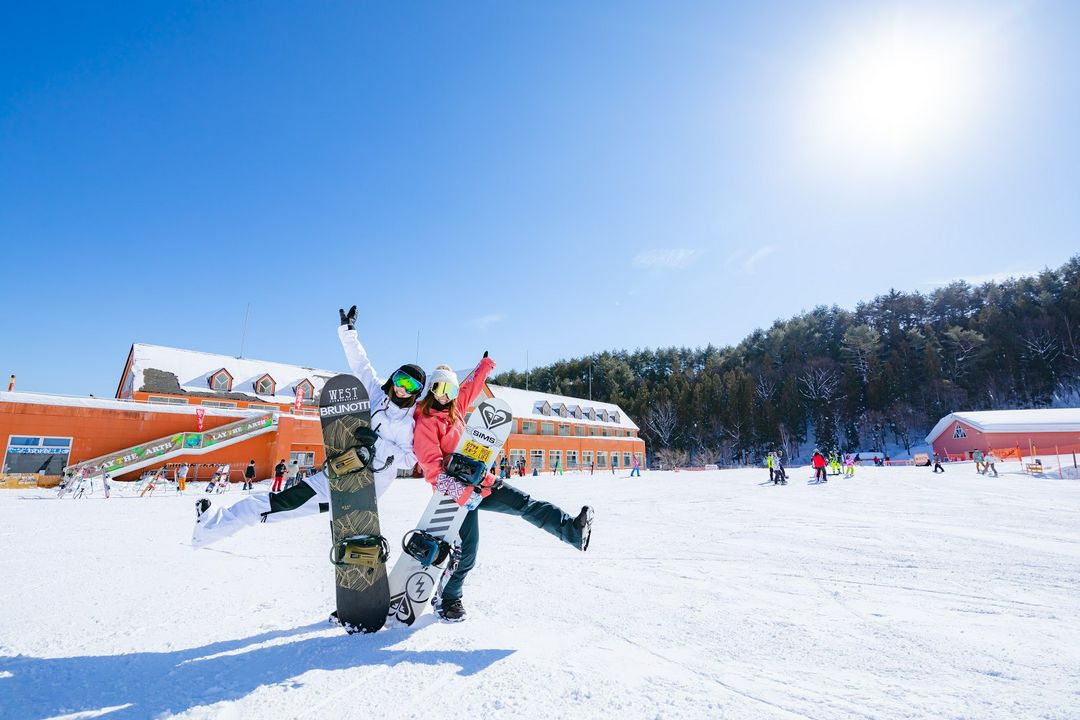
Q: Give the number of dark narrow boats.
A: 0